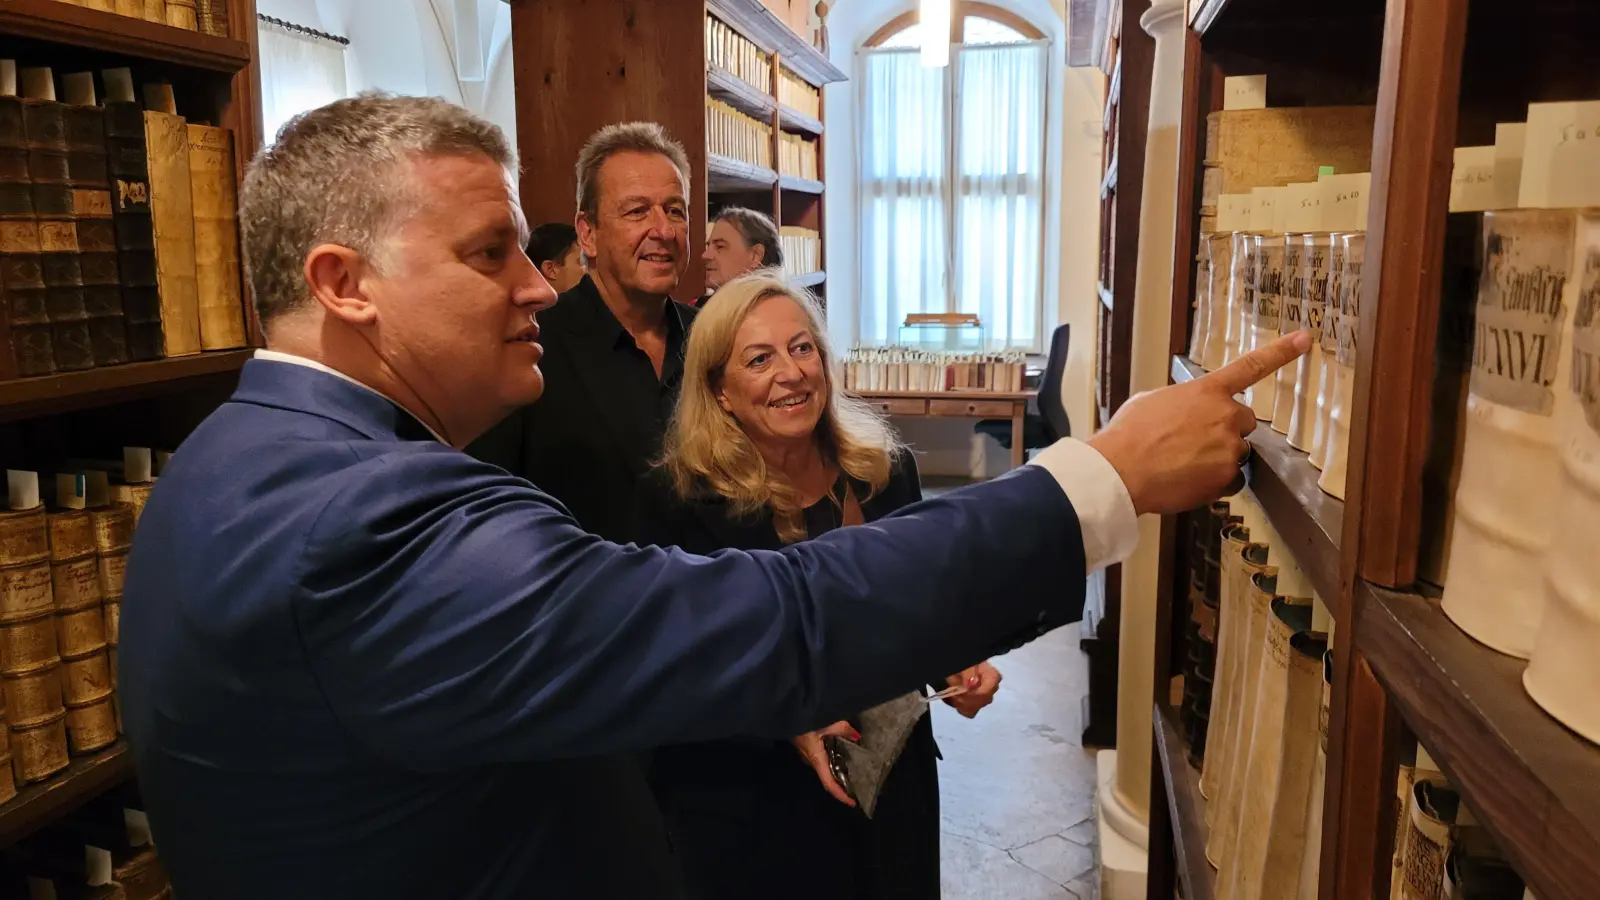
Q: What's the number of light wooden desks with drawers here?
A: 1